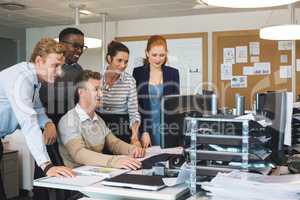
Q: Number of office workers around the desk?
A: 5